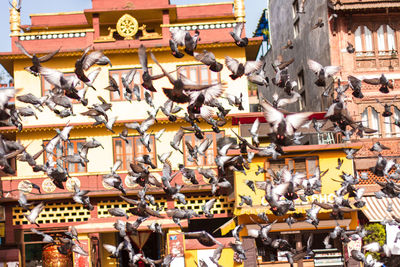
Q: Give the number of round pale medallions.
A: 8